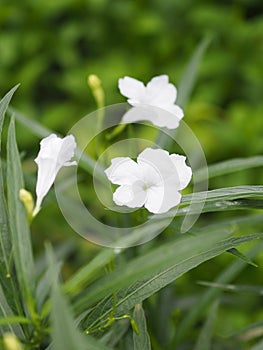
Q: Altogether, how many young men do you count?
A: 0